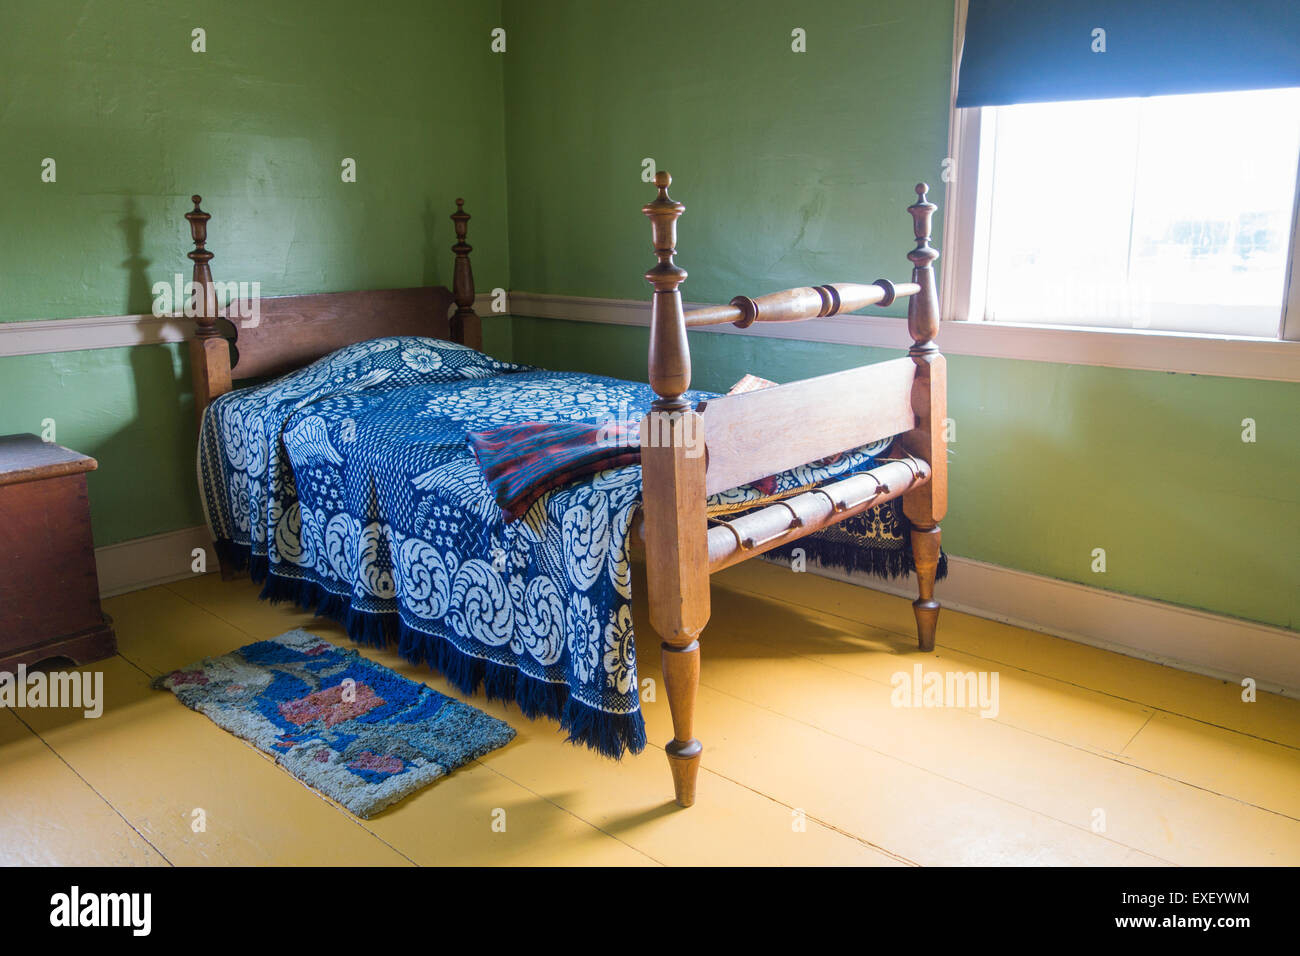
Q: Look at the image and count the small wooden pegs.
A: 5